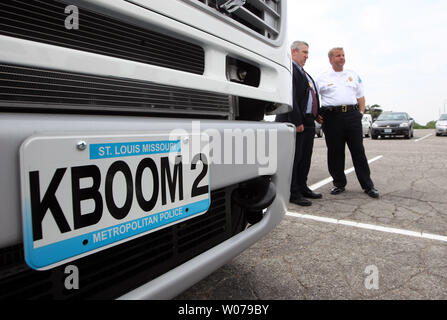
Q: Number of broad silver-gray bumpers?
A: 1